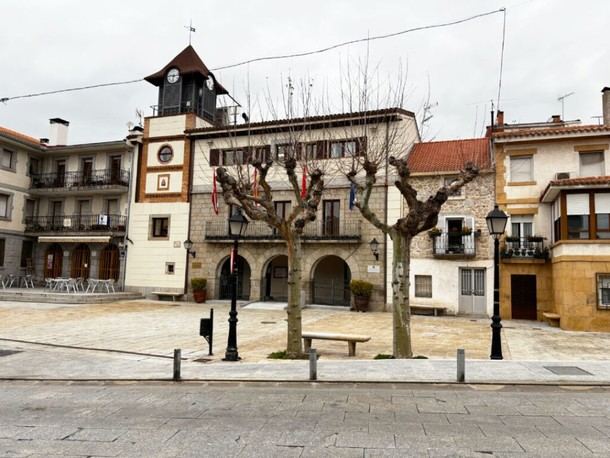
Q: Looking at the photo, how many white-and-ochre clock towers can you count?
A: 1